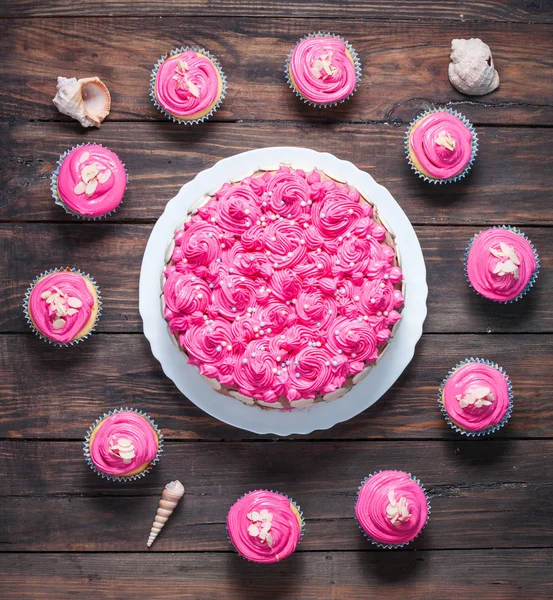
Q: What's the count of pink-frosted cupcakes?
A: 10